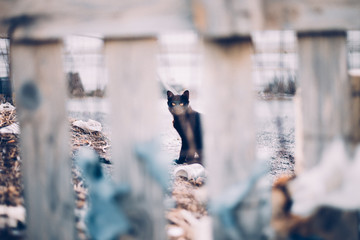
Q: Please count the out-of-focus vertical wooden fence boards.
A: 4